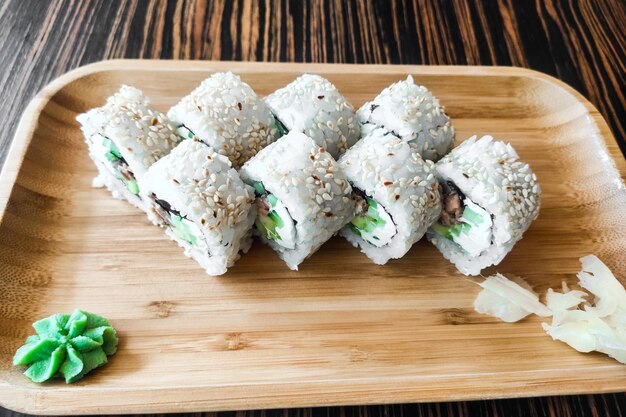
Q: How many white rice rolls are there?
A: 8